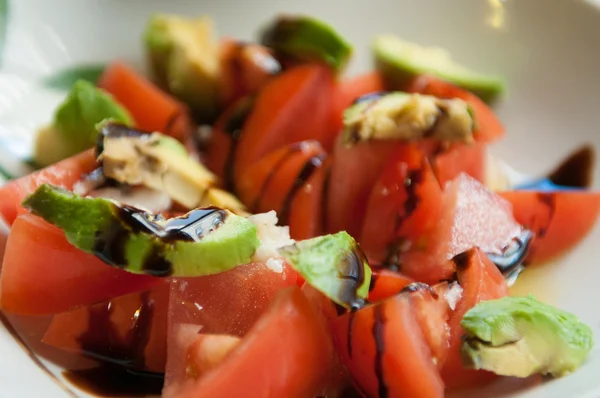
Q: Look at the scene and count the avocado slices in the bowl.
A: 9